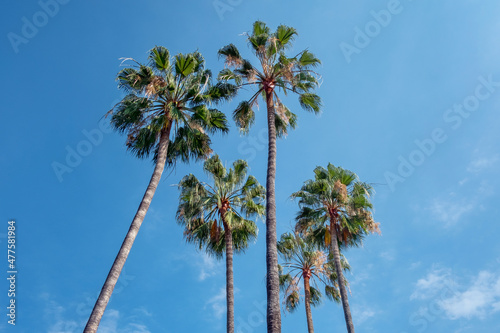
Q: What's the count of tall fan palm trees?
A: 5